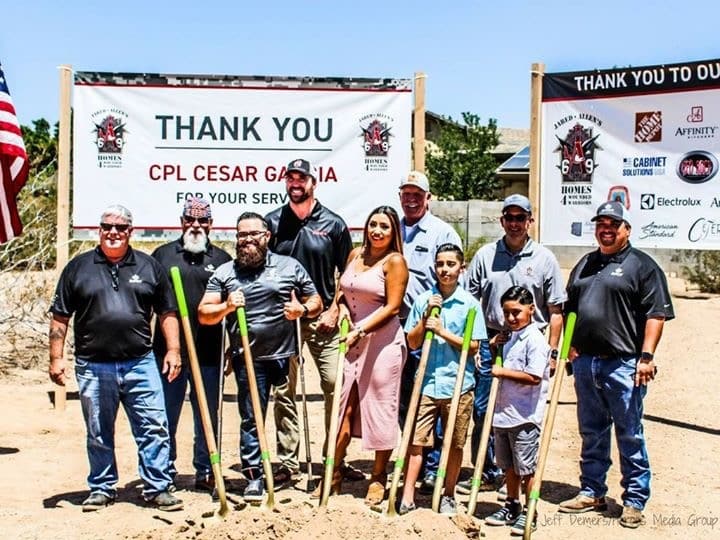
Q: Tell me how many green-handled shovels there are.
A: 7